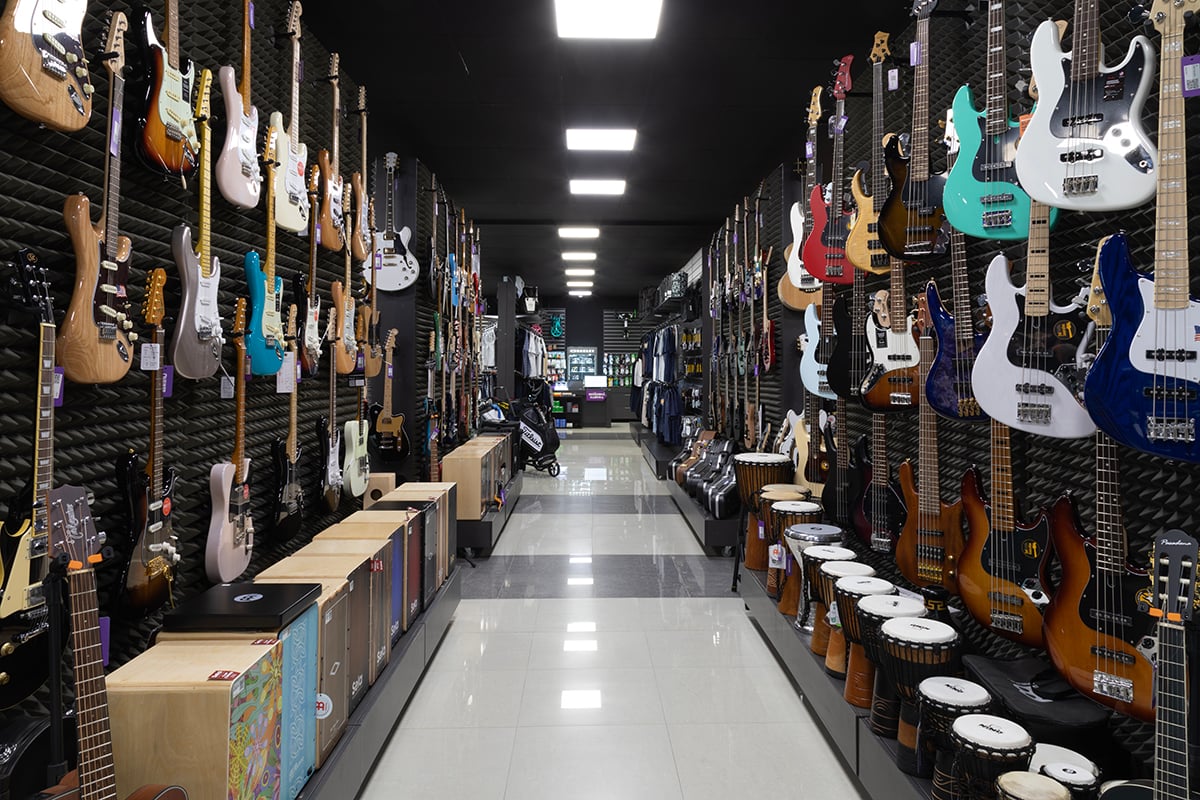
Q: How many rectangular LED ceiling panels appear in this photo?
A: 8